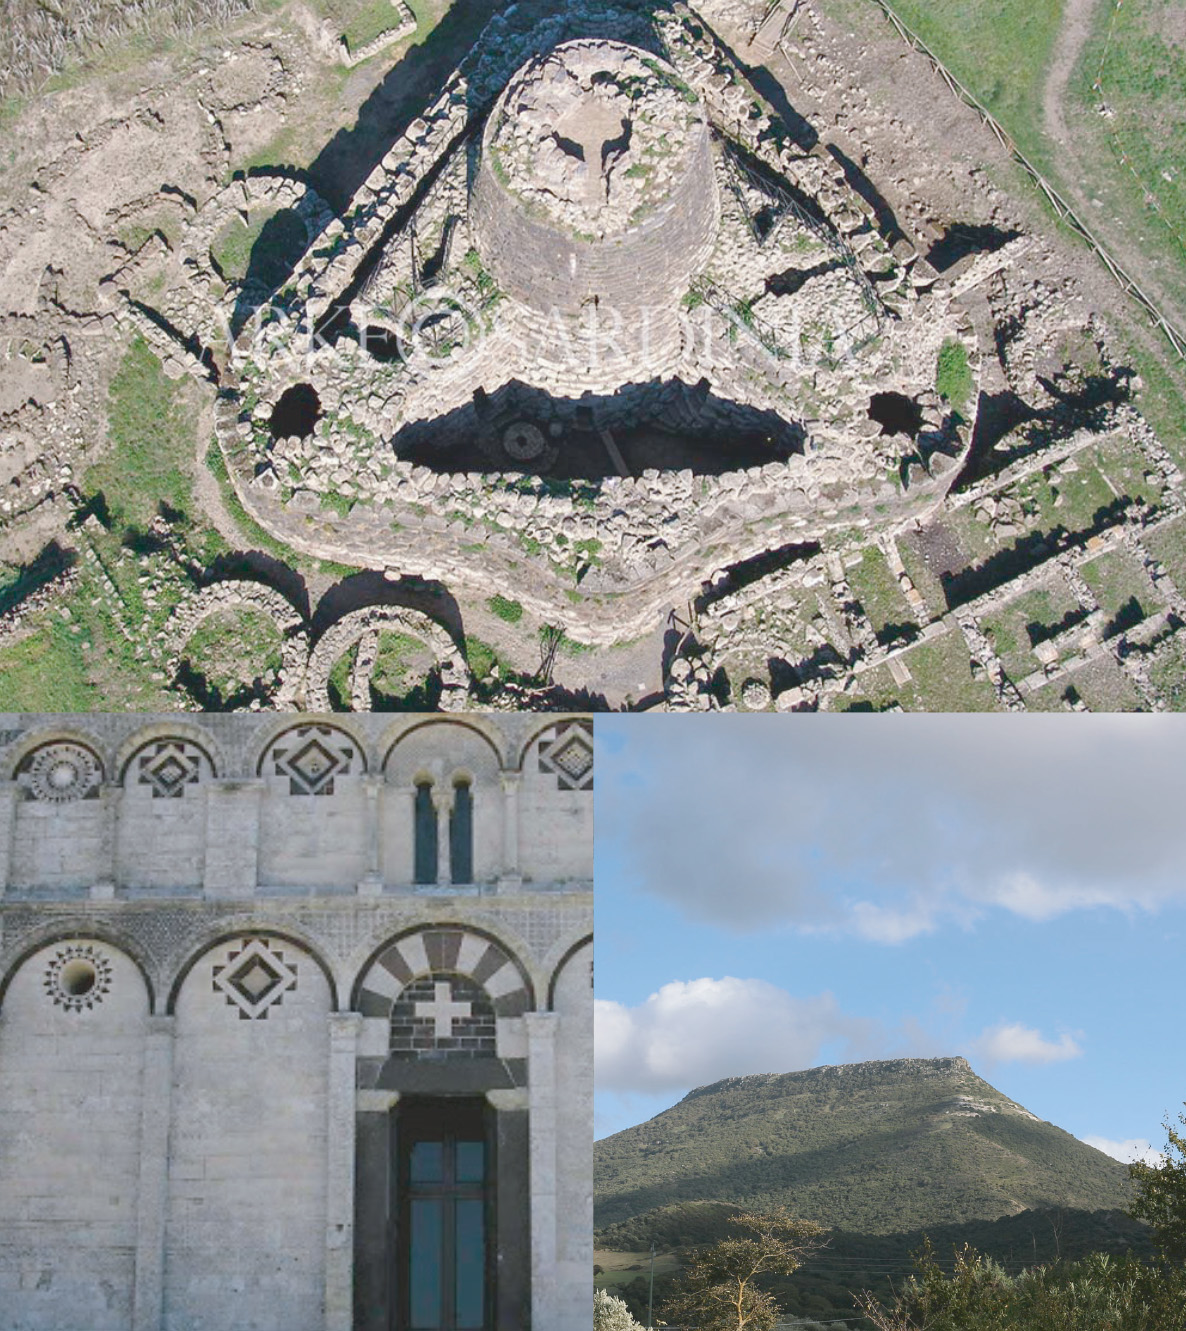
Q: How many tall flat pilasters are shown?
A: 3